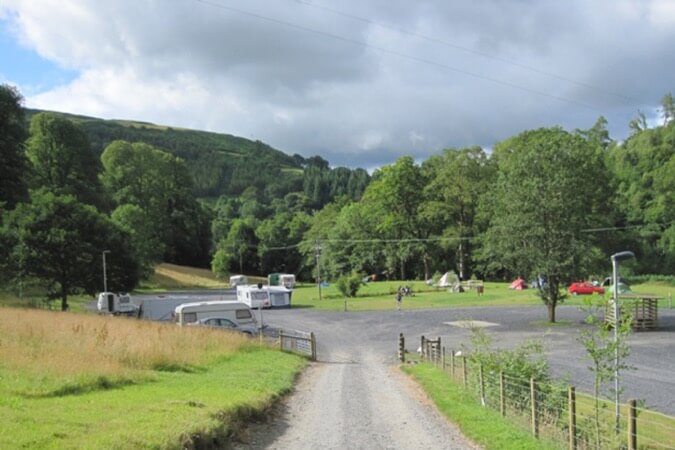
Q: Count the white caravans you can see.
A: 5